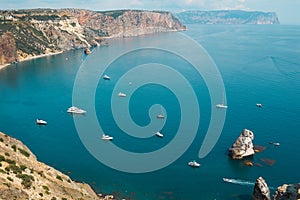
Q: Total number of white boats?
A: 12